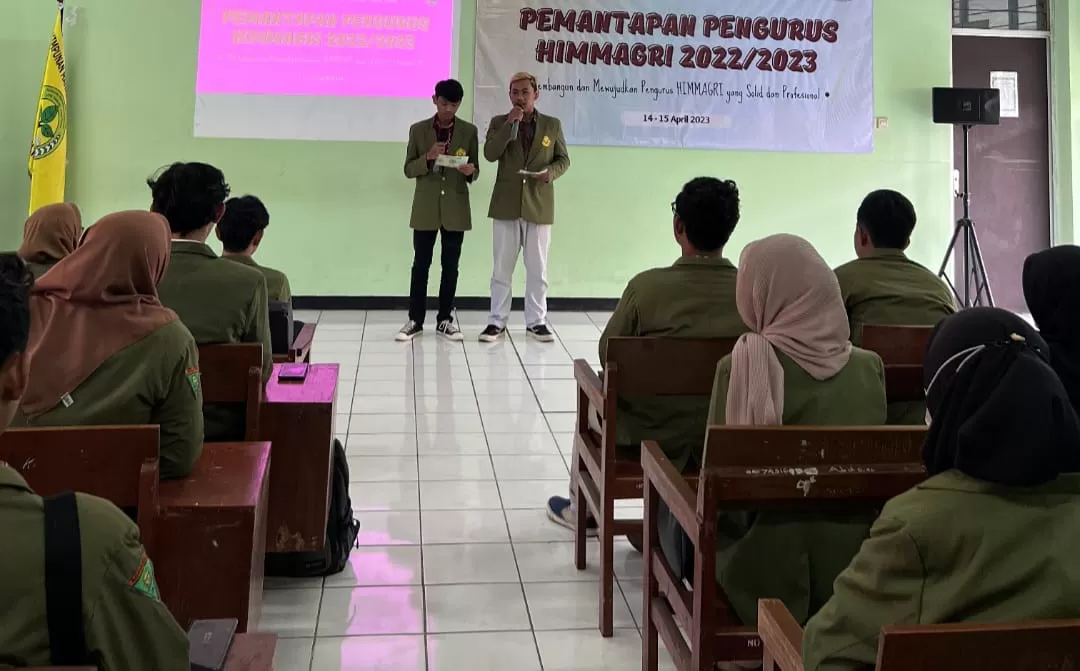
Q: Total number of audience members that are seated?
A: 10